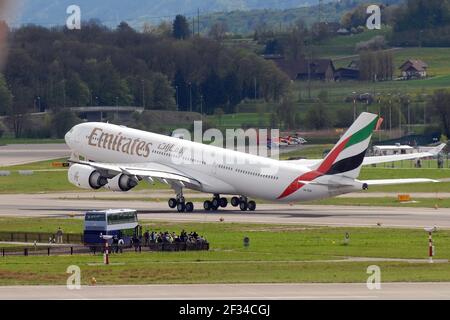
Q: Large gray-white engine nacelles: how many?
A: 2